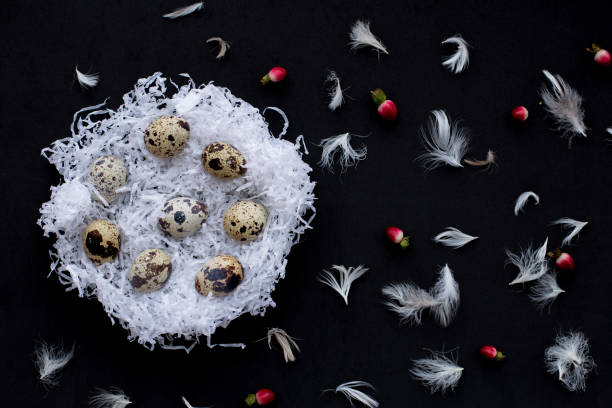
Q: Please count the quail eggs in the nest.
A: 8